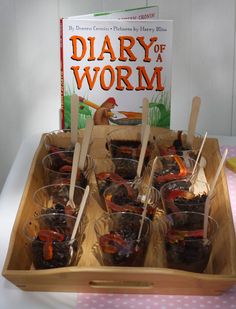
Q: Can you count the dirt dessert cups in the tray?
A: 12